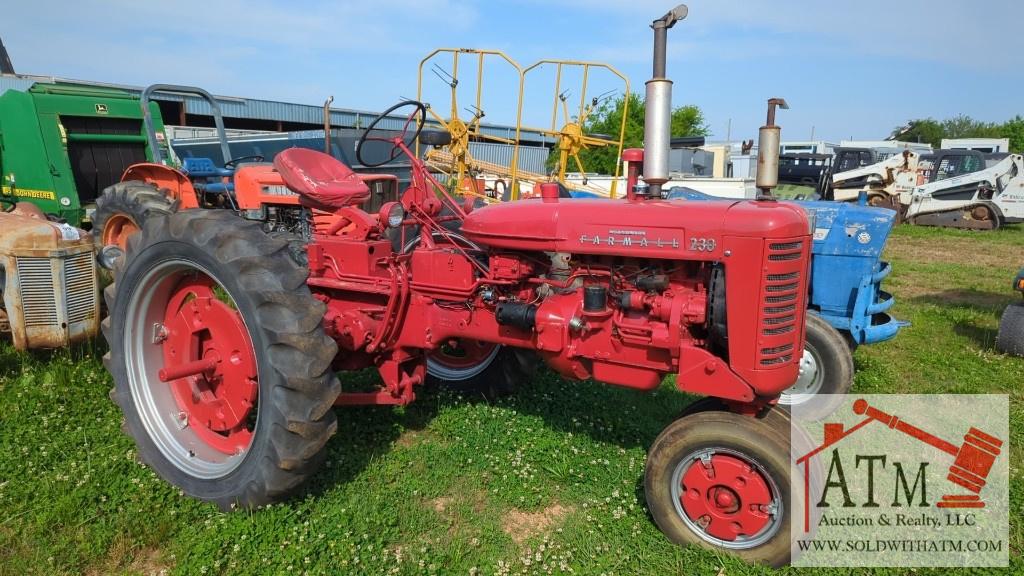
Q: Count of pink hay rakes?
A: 0